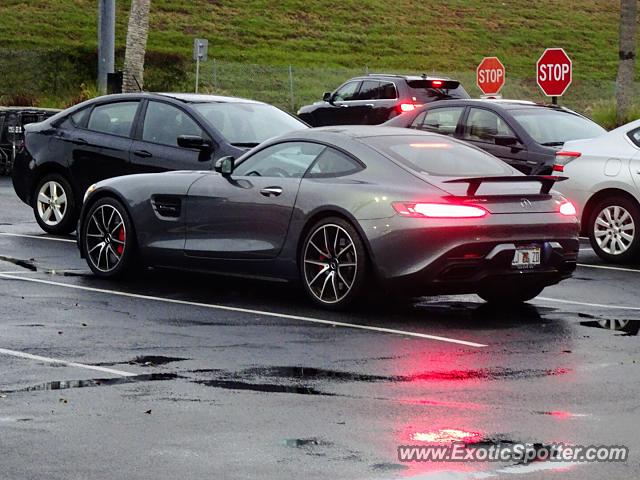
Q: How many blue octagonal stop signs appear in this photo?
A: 0